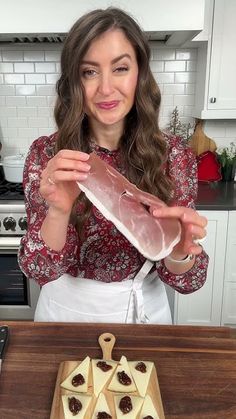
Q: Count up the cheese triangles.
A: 8